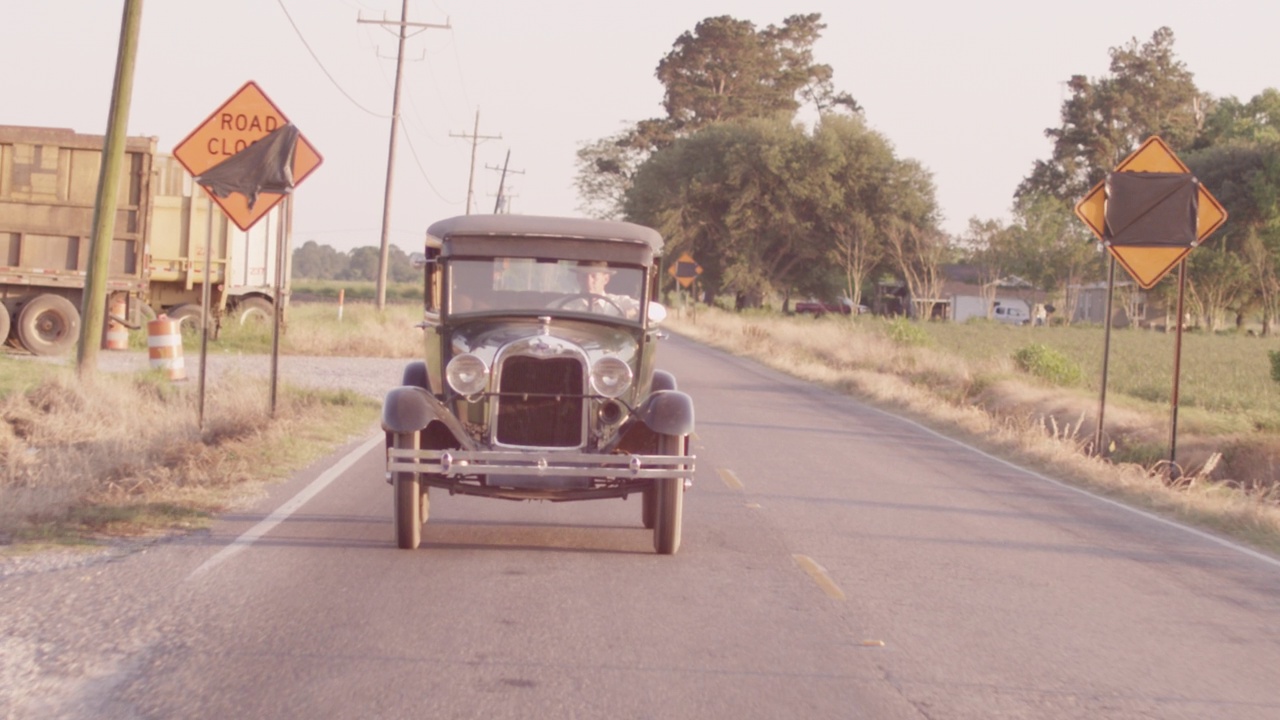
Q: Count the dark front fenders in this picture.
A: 2